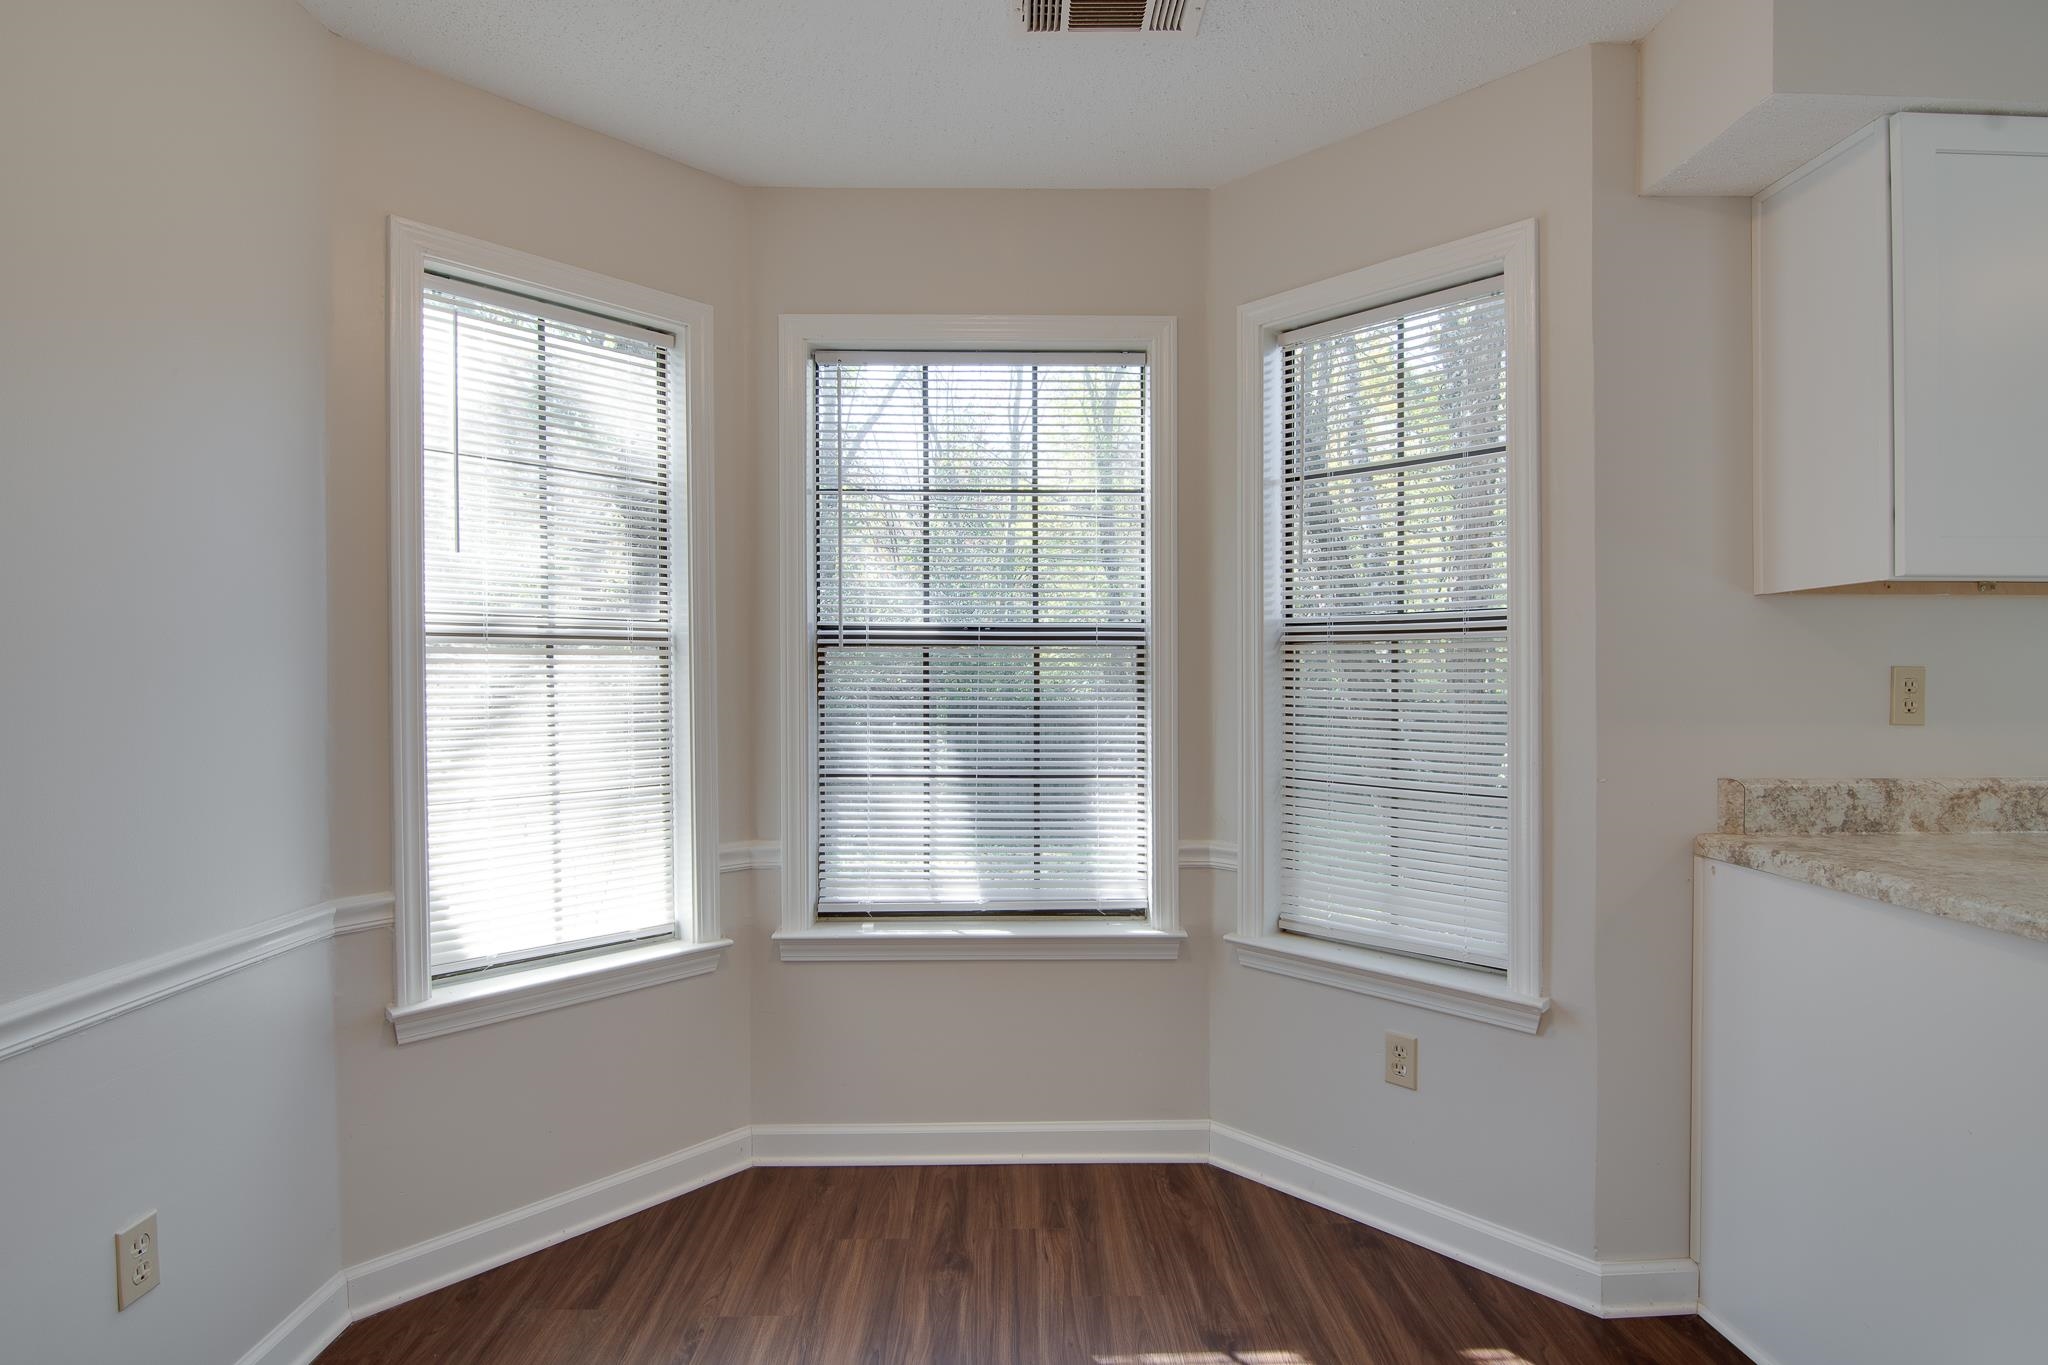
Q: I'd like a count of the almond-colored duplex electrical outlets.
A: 3